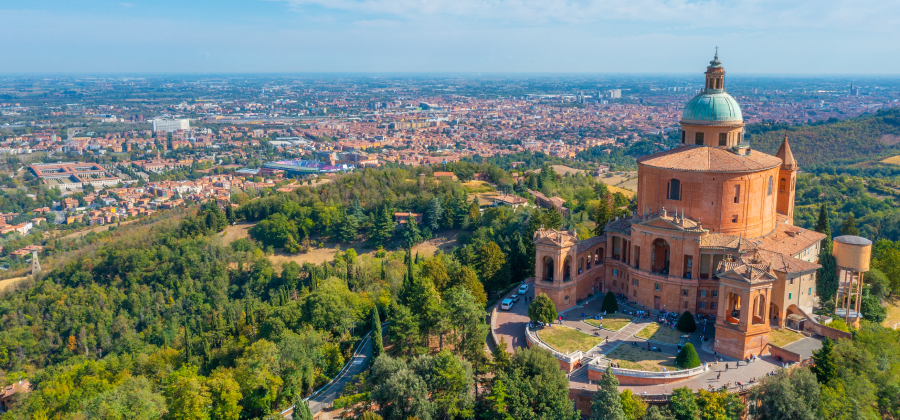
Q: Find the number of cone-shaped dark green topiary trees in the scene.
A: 3